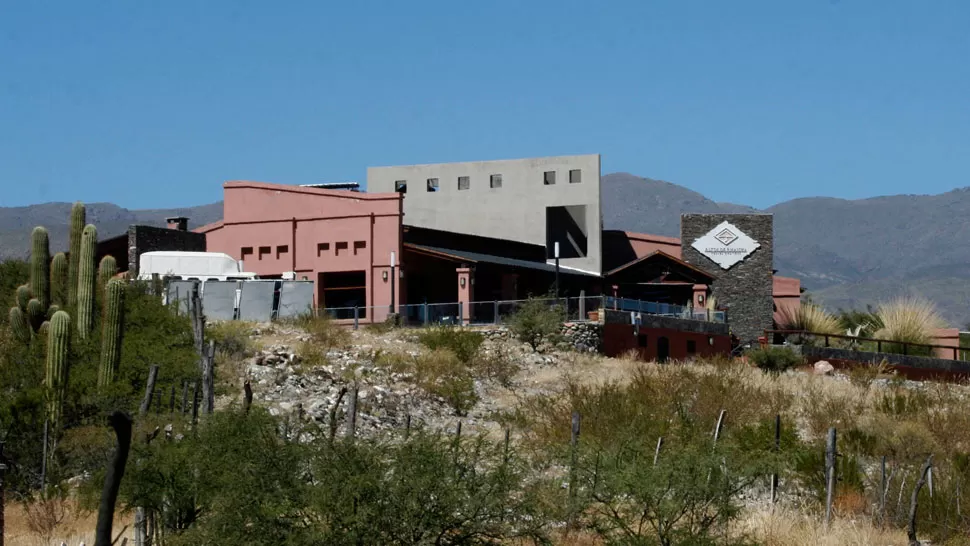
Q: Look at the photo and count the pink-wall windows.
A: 6